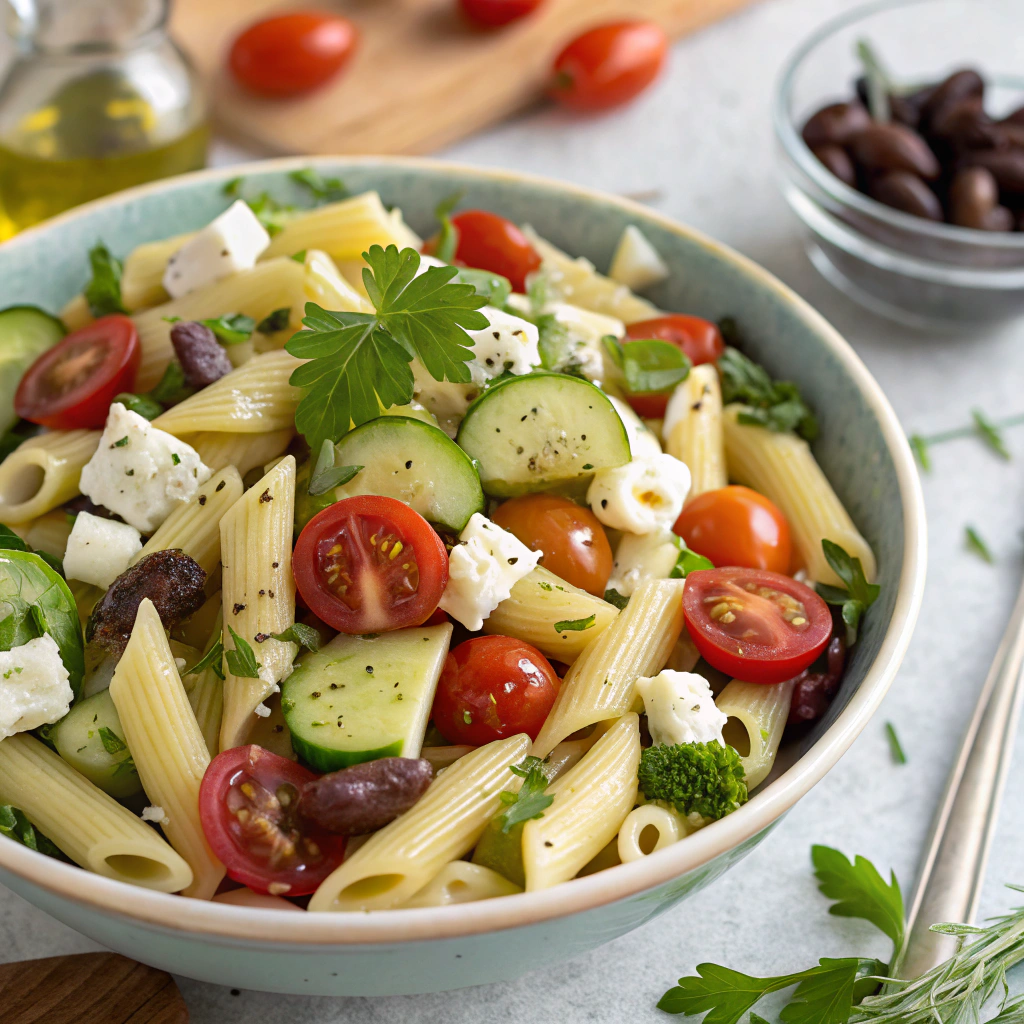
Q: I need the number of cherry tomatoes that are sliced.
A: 4